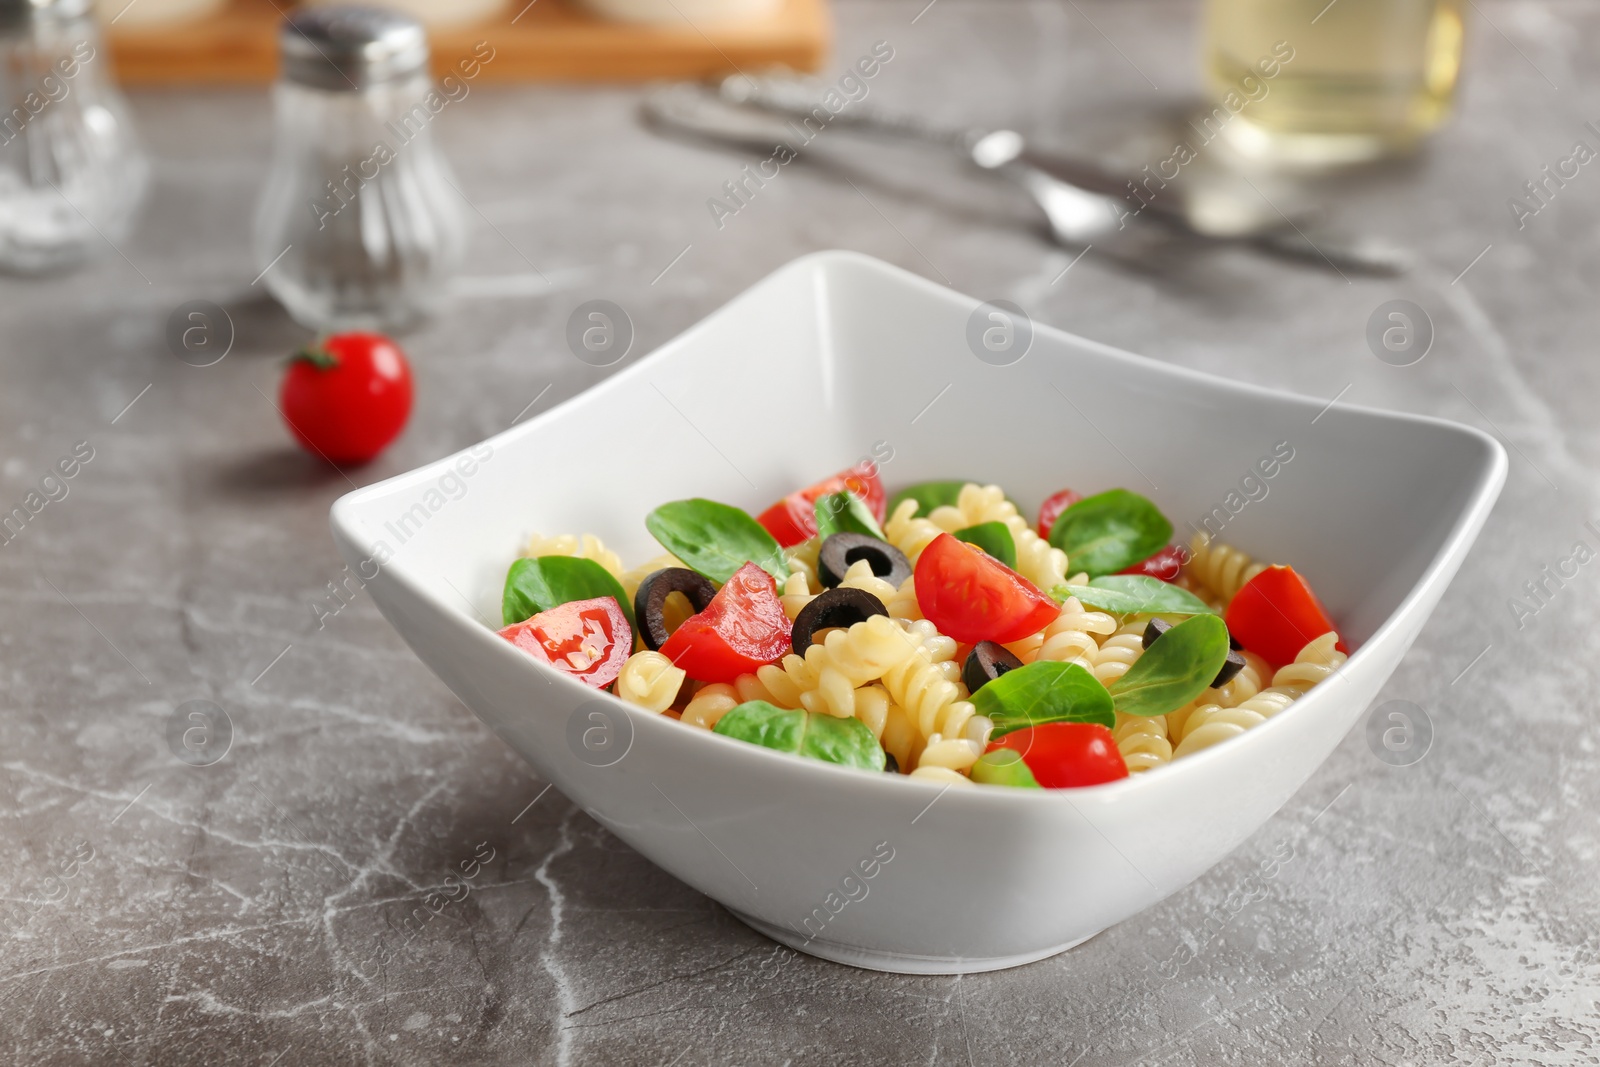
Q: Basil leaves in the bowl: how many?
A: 11